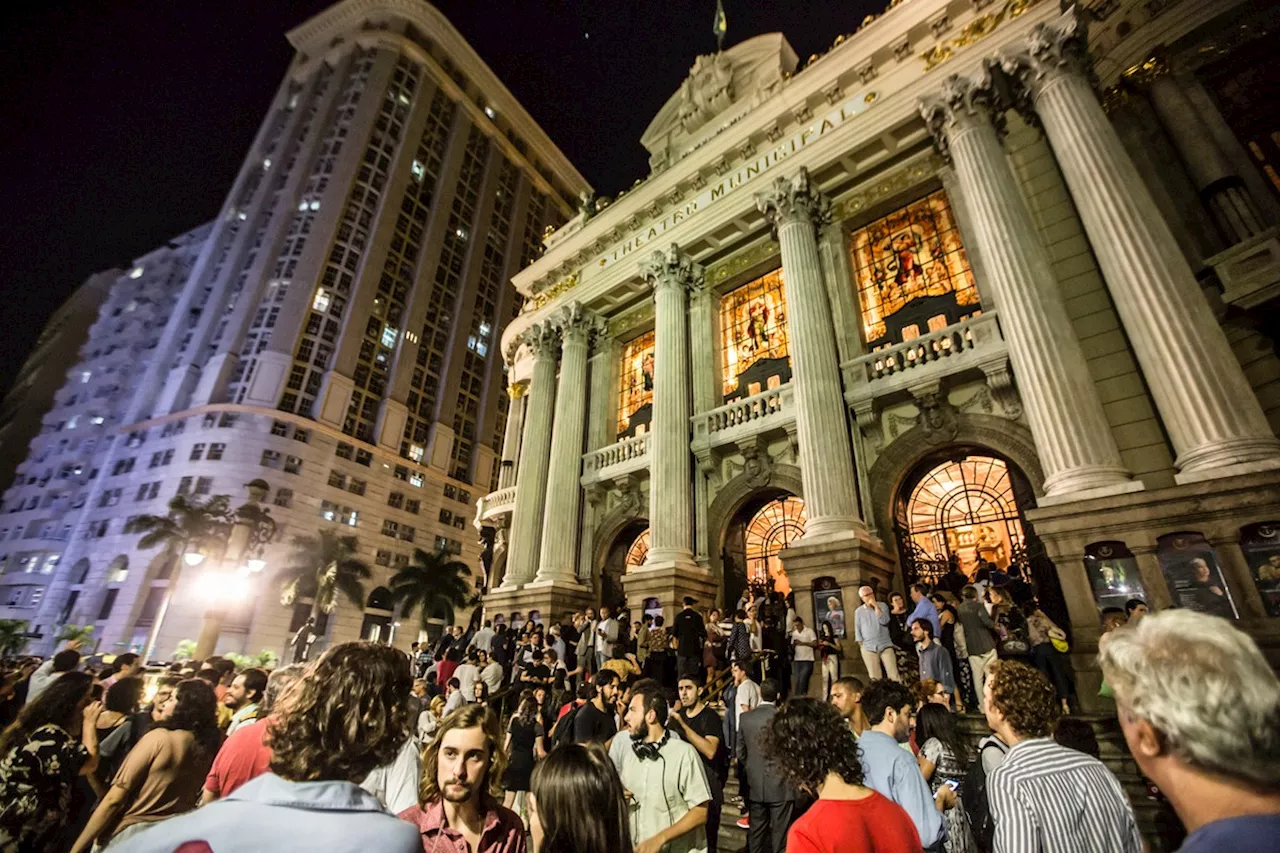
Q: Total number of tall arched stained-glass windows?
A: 3